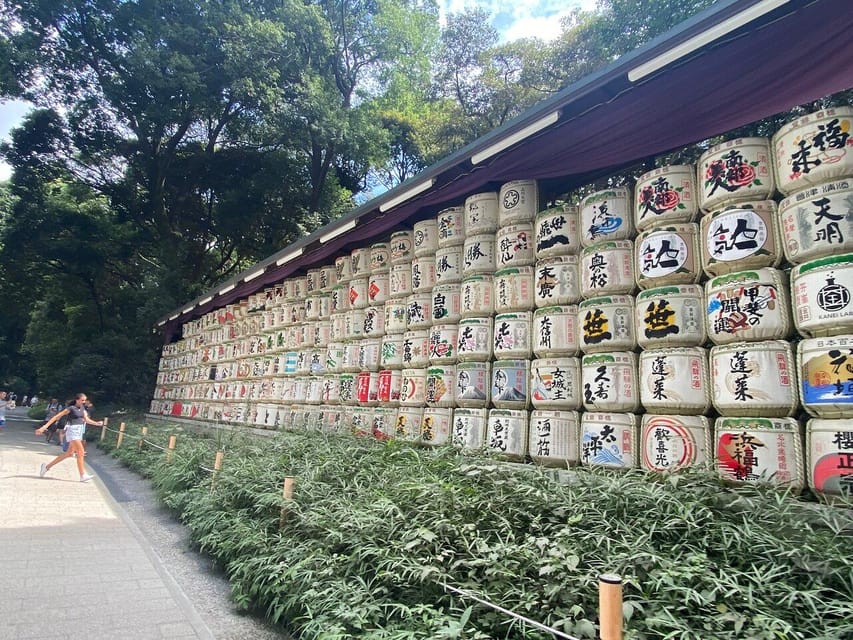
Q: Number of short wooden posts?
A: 7